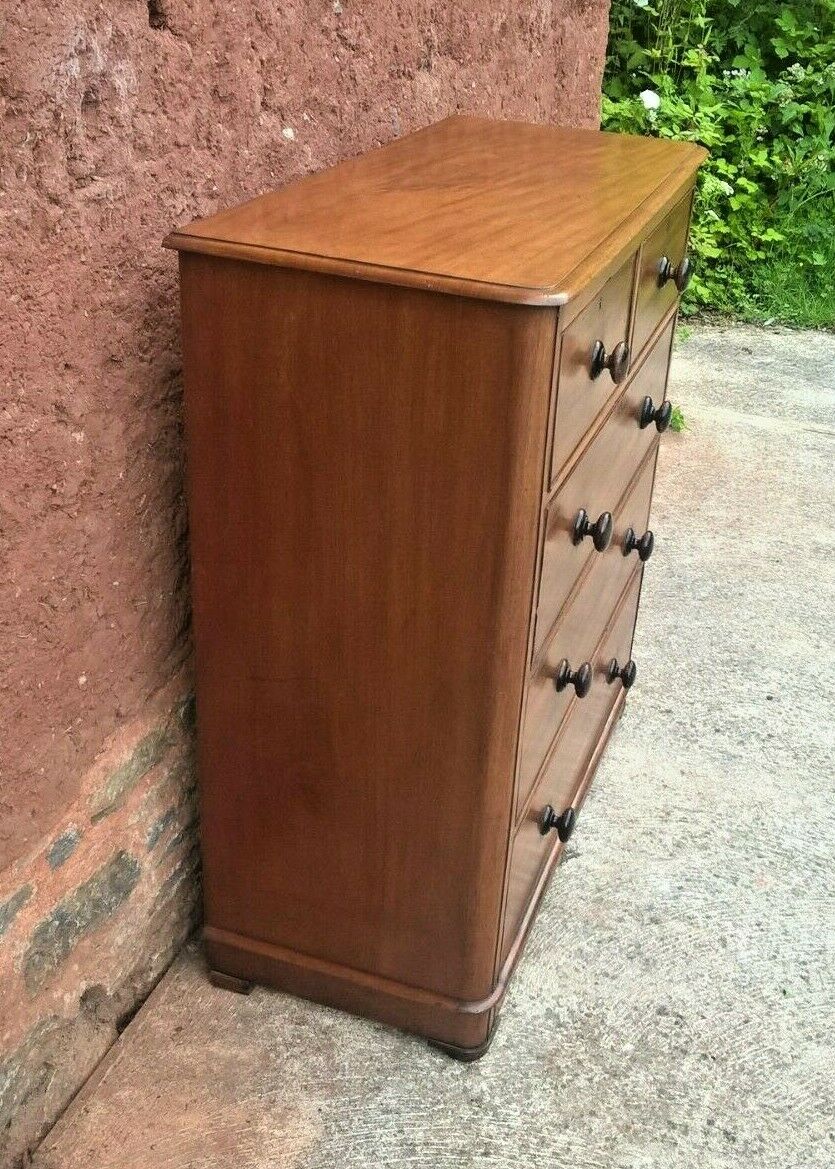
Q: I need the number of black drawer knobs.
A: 8